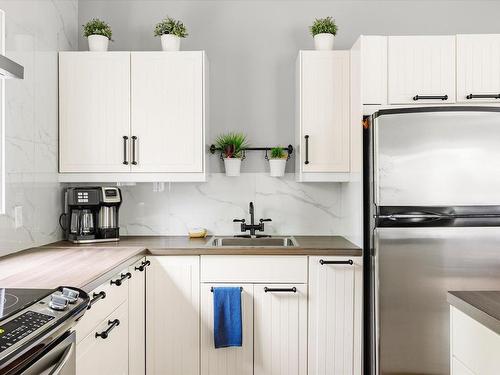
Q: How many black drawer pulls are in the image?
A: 12